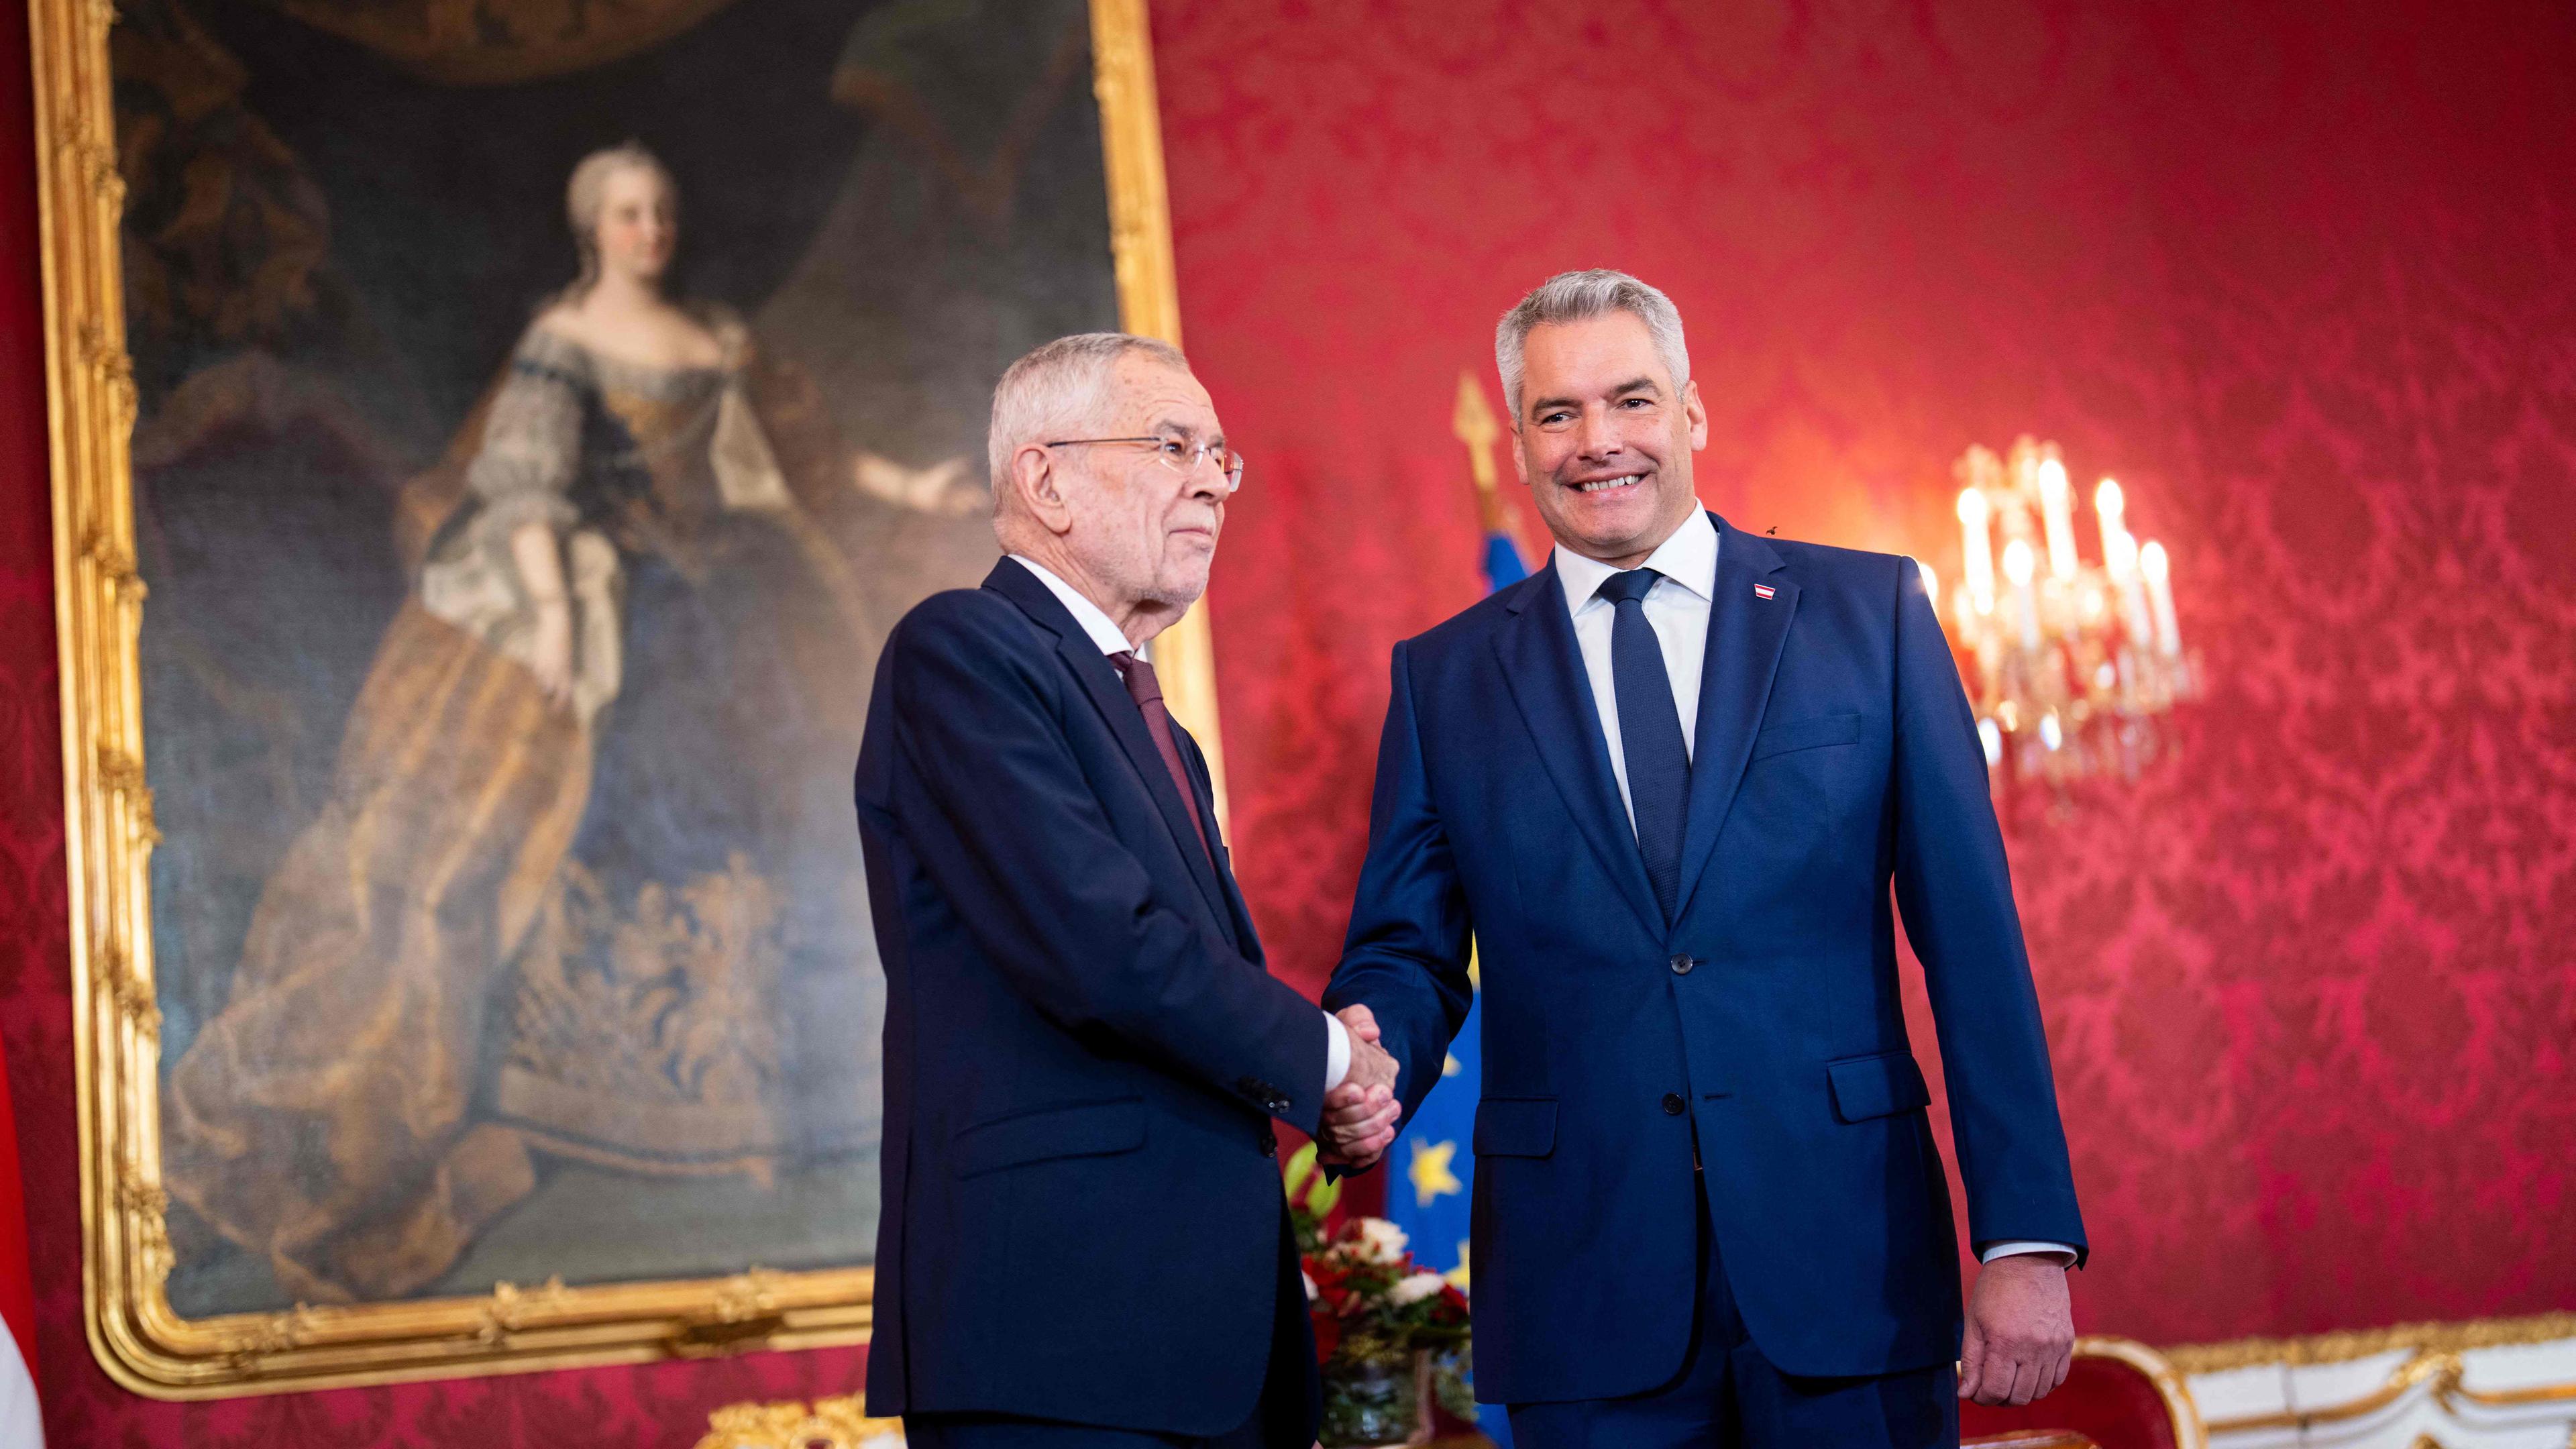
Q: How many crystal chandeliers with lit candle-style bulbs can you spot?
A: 1